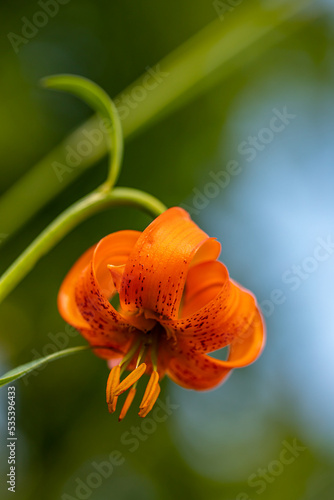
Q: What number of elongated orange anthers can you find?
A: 6